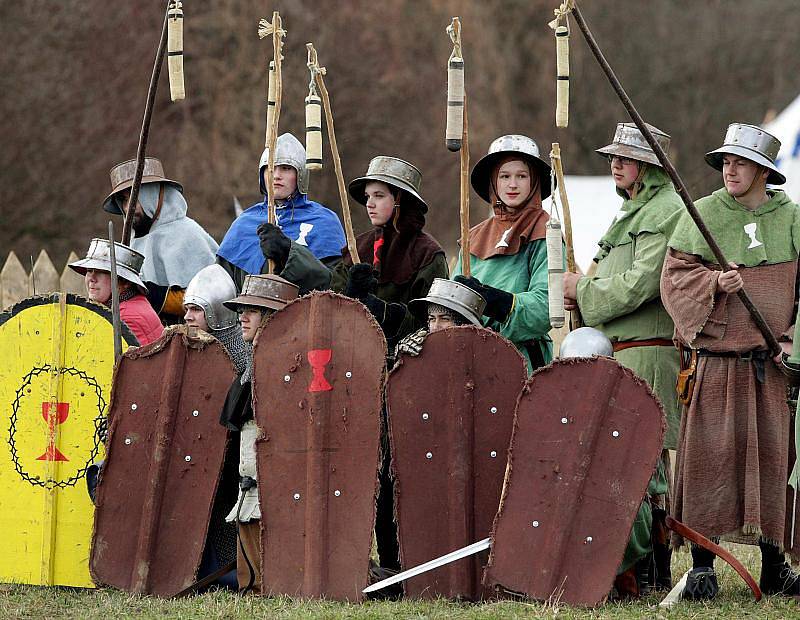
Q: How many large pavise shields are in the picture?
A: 5